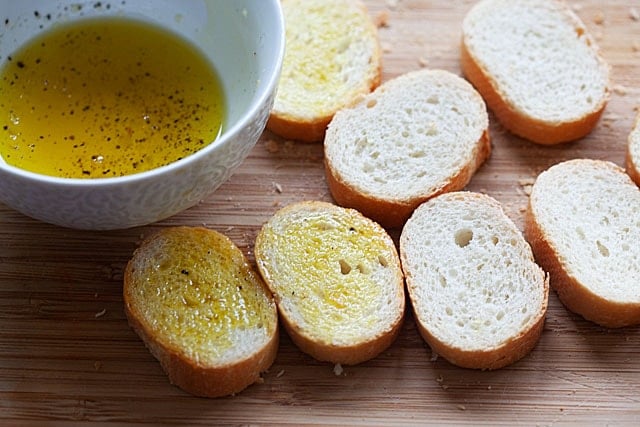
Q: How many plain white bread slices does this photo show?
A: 5